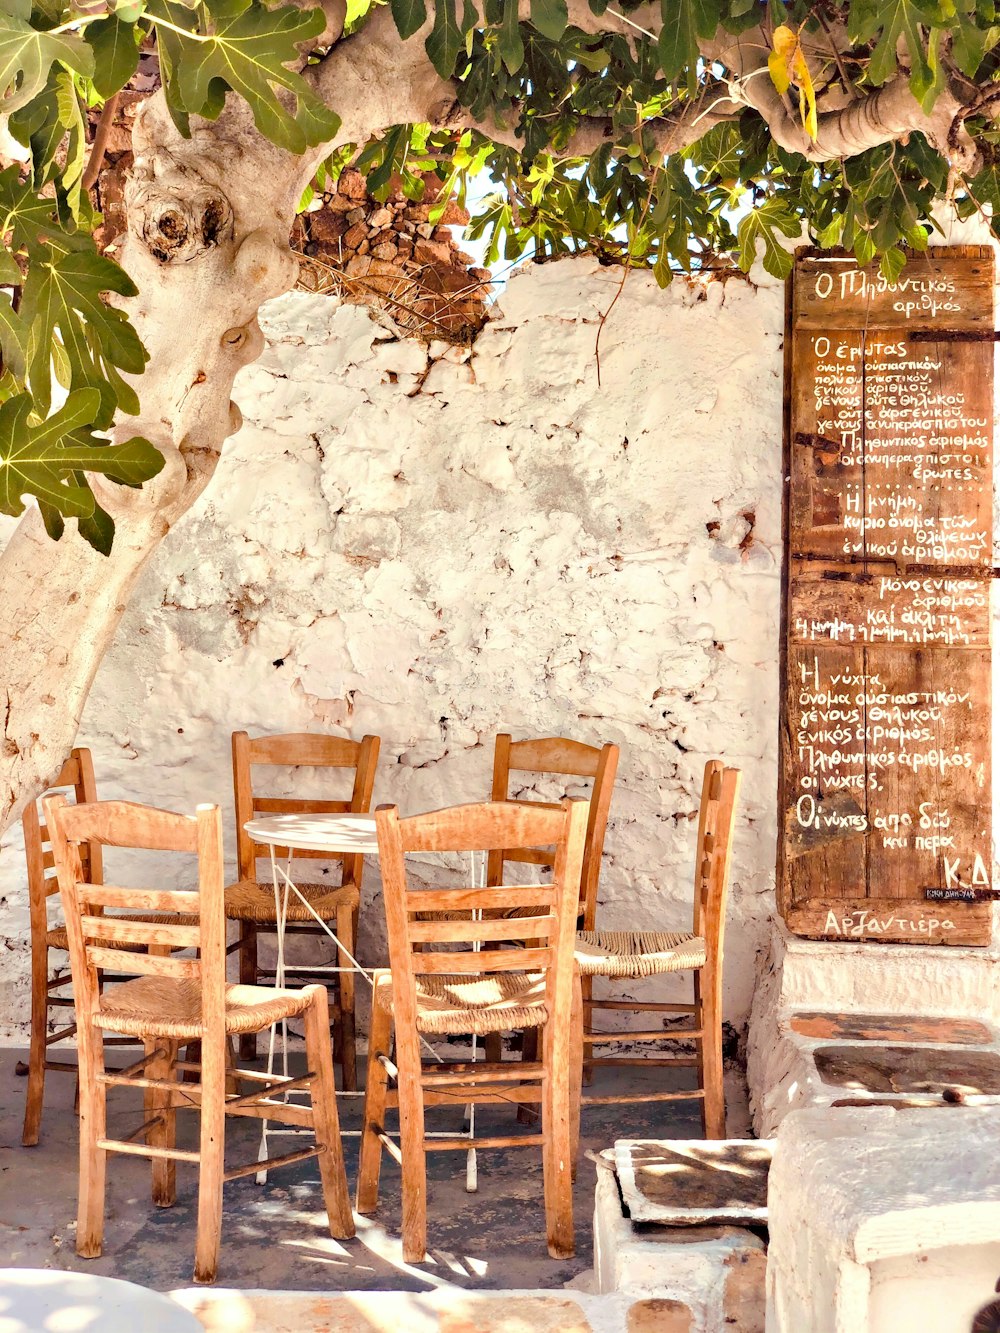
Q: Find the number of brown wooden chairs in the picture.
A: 6